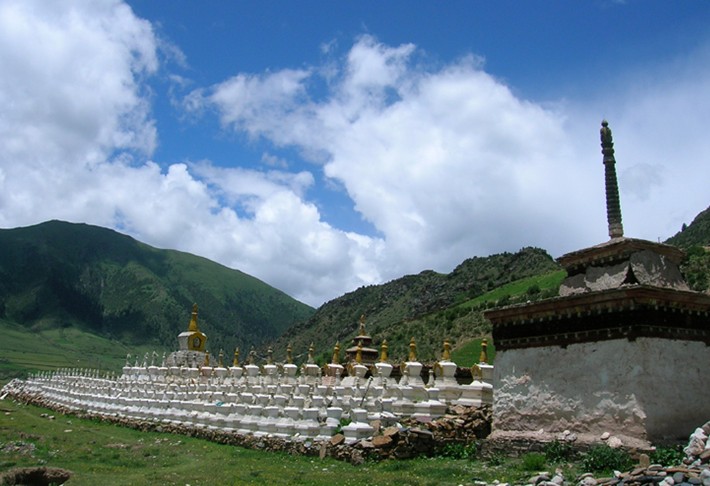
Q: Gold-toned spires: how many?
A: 15